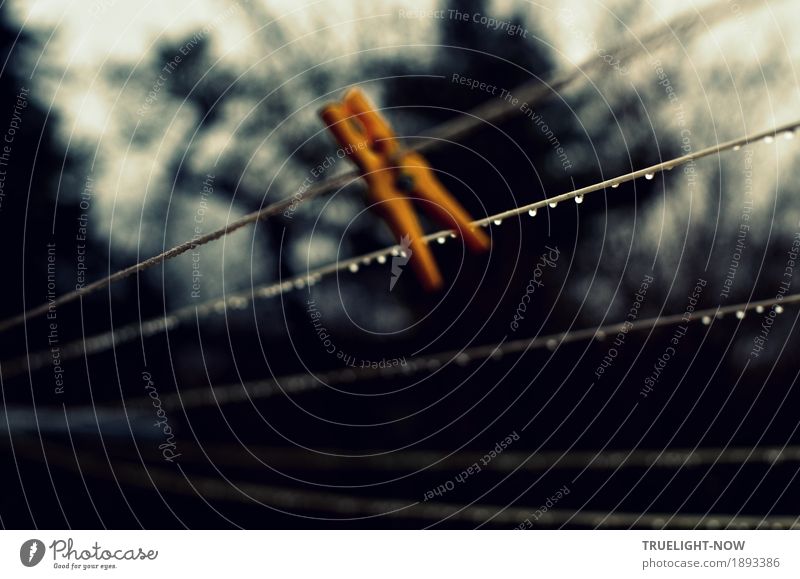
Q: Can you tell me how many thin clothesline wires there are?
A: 5